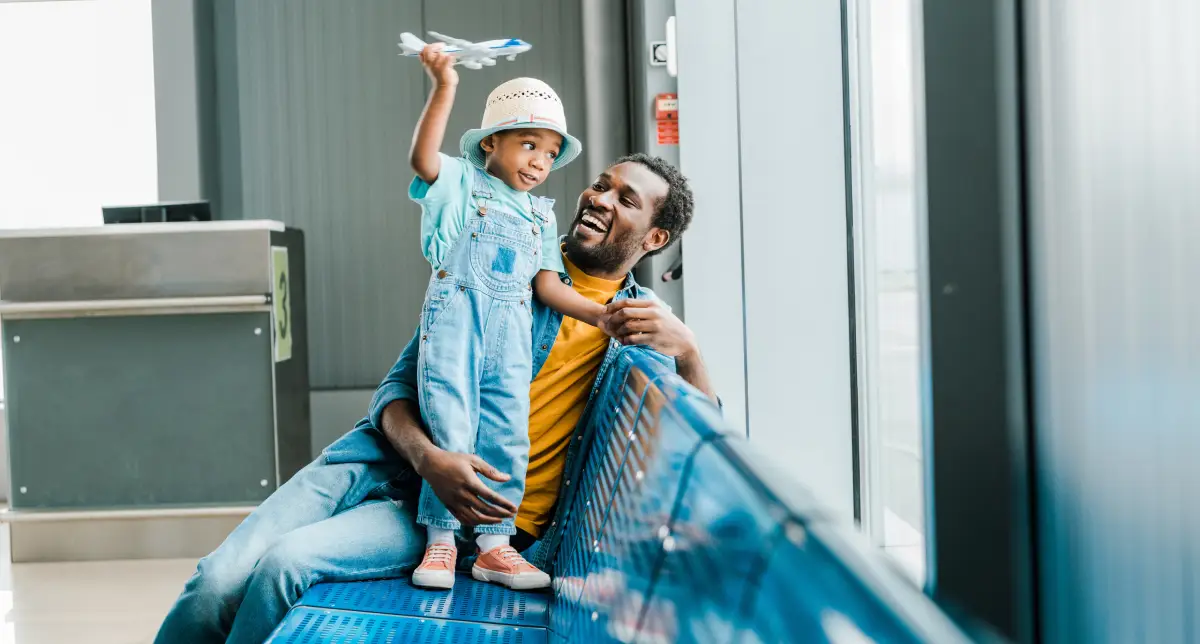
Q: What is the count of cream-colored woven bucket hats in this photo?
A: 1